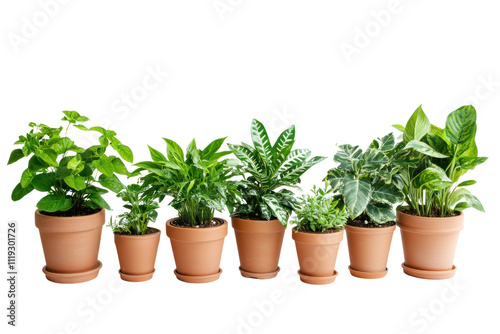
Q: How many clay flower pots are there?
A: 7